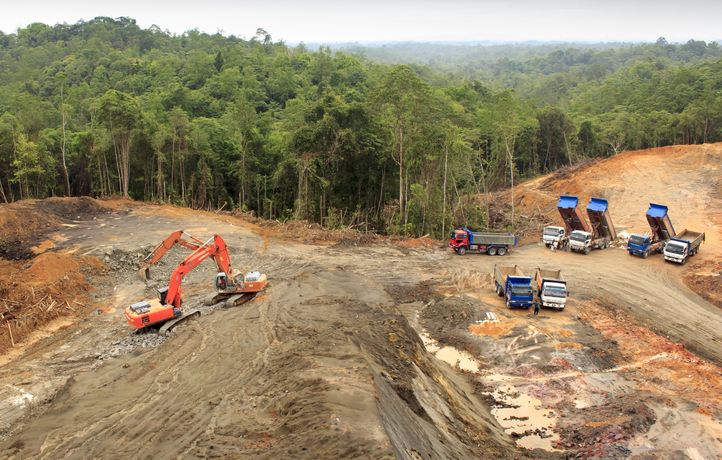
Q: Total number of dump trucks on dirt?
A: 7